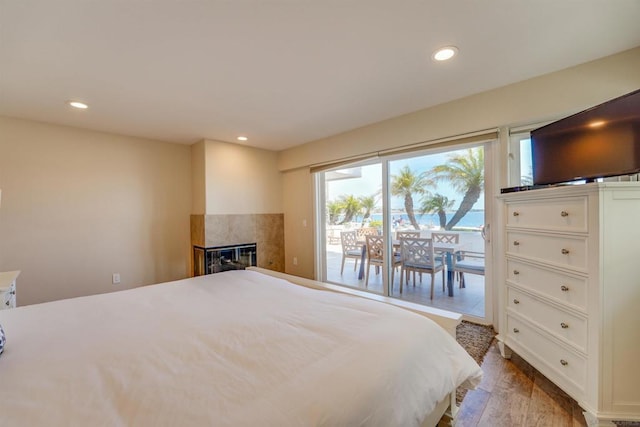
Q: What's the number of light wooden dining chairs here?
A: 7